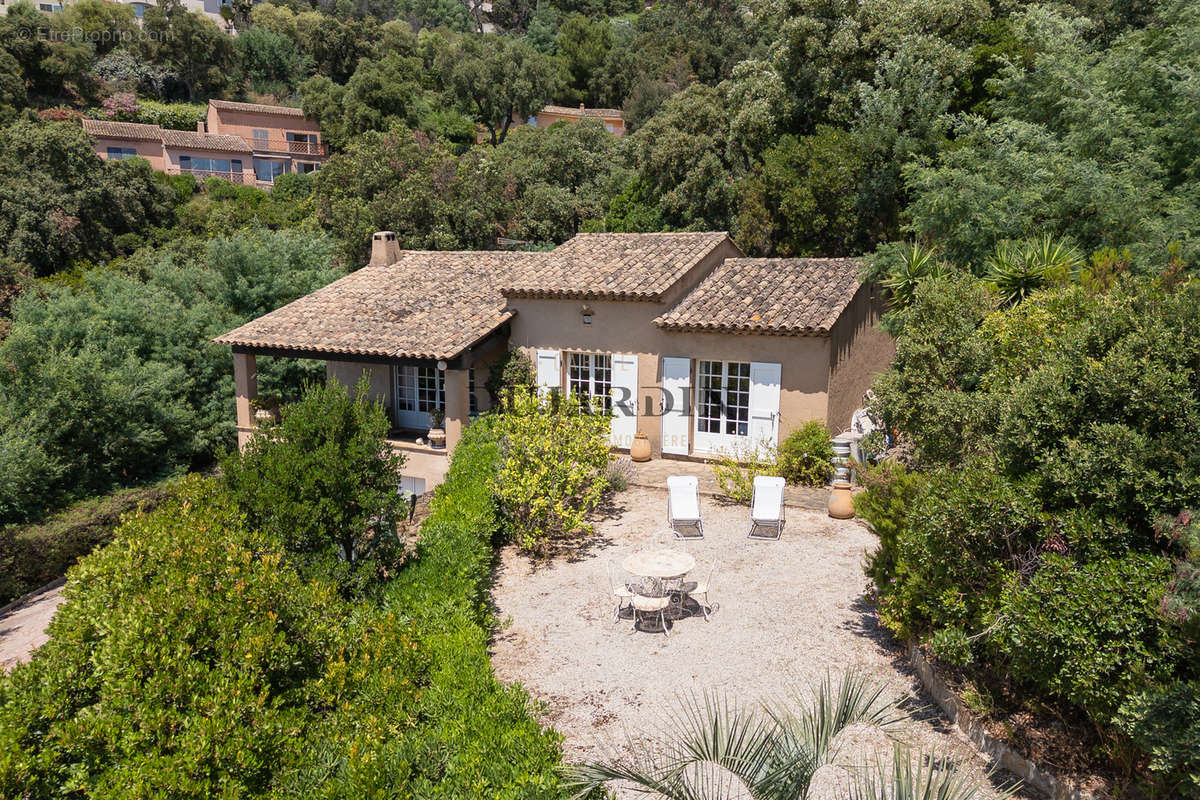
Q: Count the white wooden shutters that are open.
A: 4